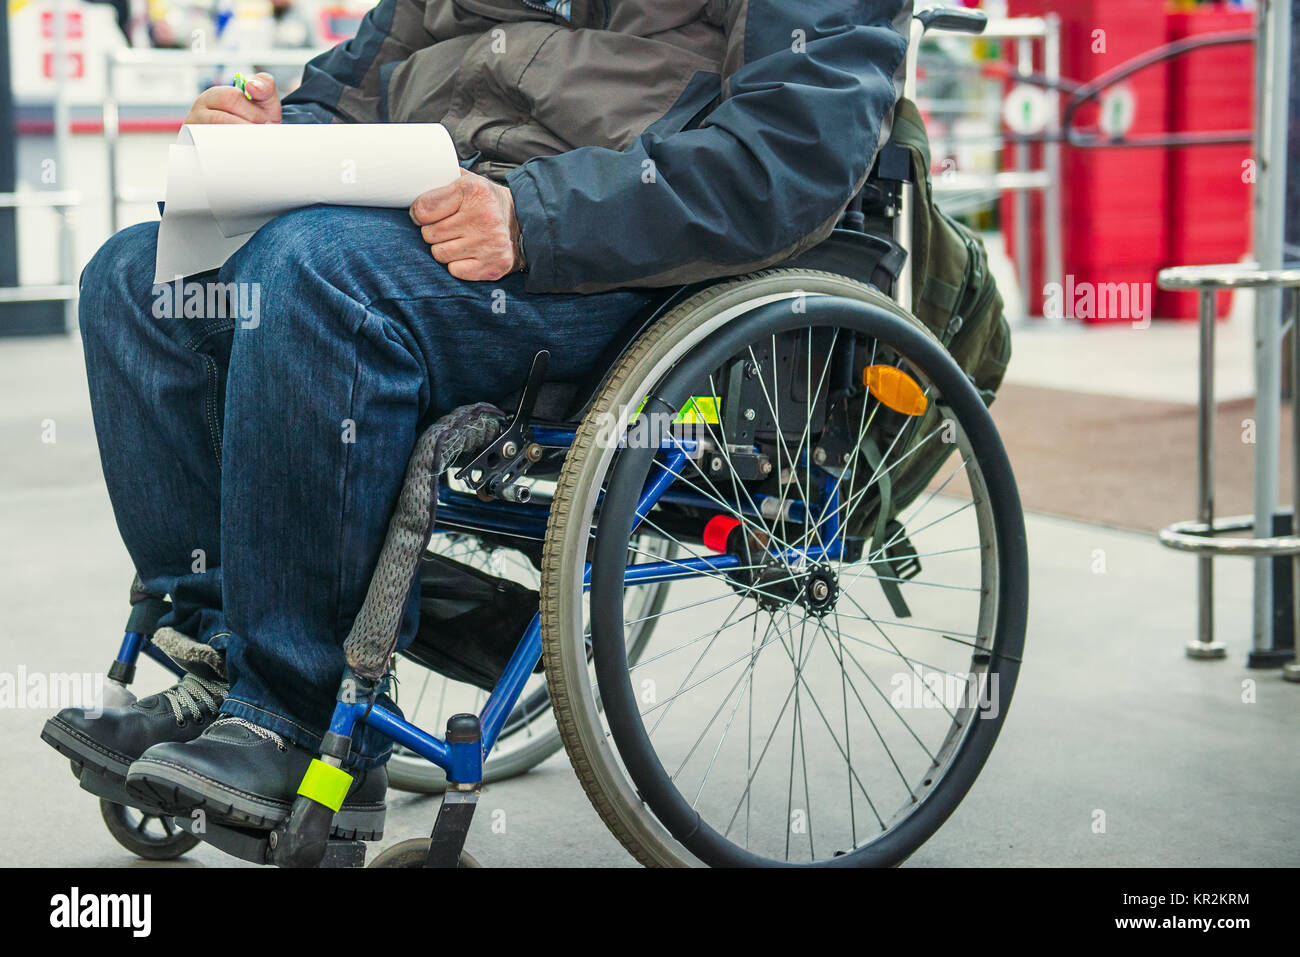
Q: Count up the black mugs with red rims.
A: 0